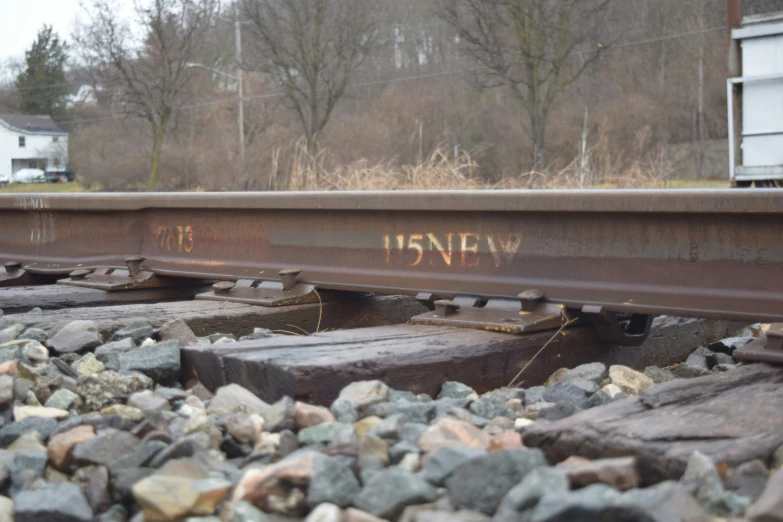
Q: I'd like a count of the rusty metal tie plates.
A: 5